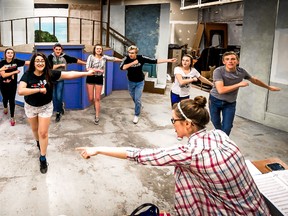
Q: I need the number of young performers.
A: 7